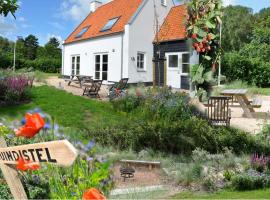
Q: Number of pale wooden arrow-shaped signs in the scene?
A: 1